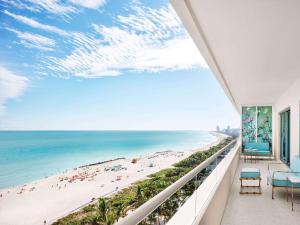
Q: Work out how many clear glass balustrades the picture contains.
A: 1